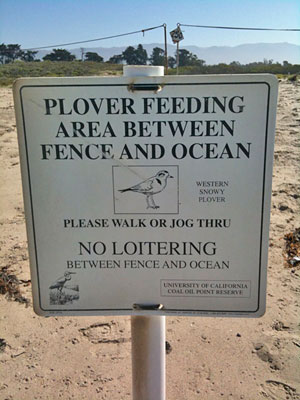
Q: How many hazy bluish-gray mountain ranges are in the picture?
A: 1